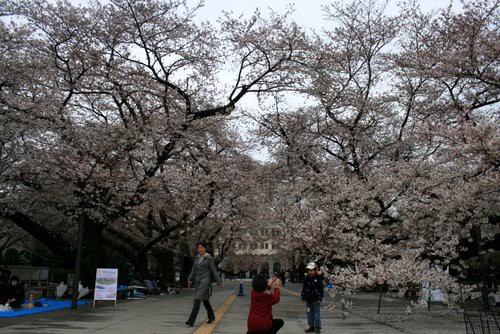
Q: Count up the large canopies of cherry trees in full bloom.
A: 2